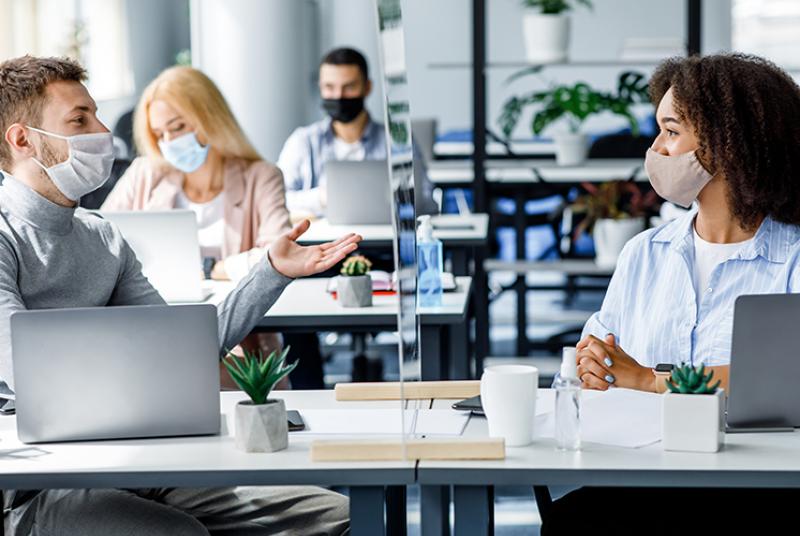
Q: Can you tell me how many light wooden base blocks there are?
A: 2